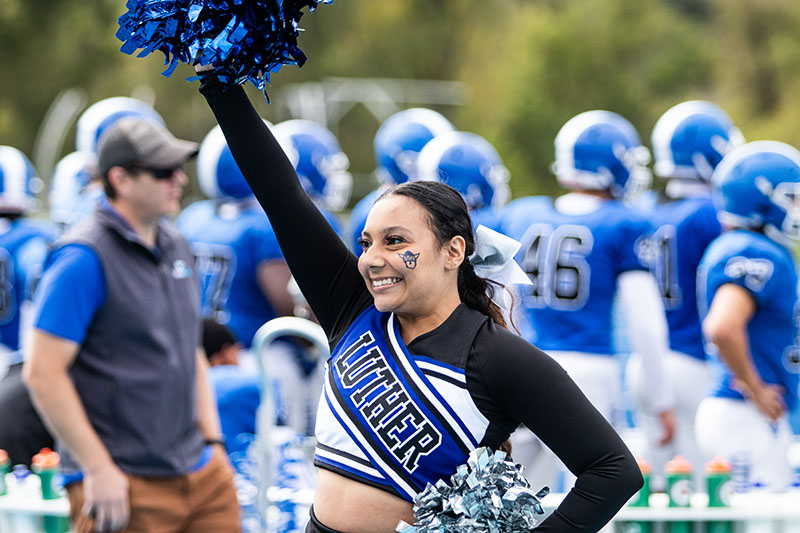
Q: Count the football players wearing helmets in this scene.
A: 10